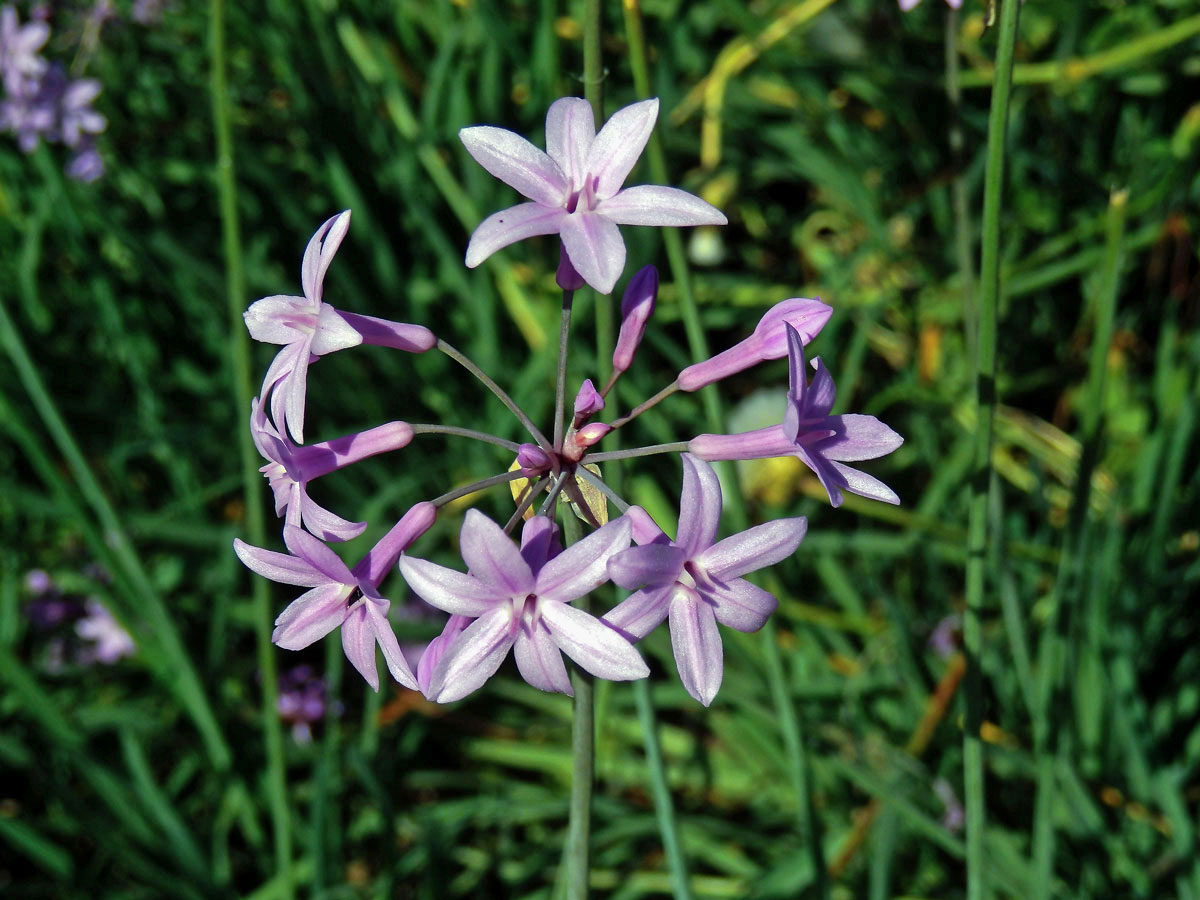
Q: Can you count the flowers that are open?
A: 7